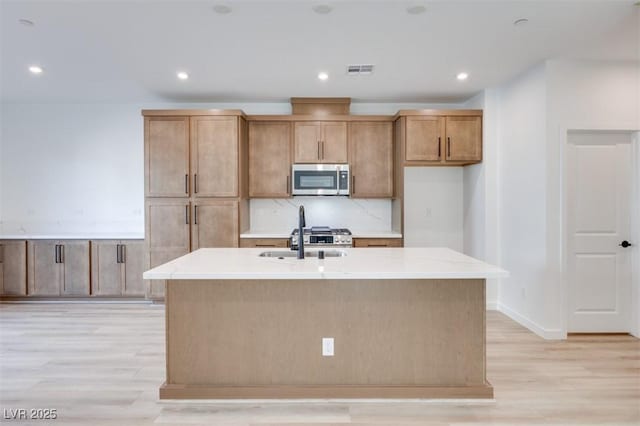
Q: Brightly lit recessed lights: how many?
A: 4